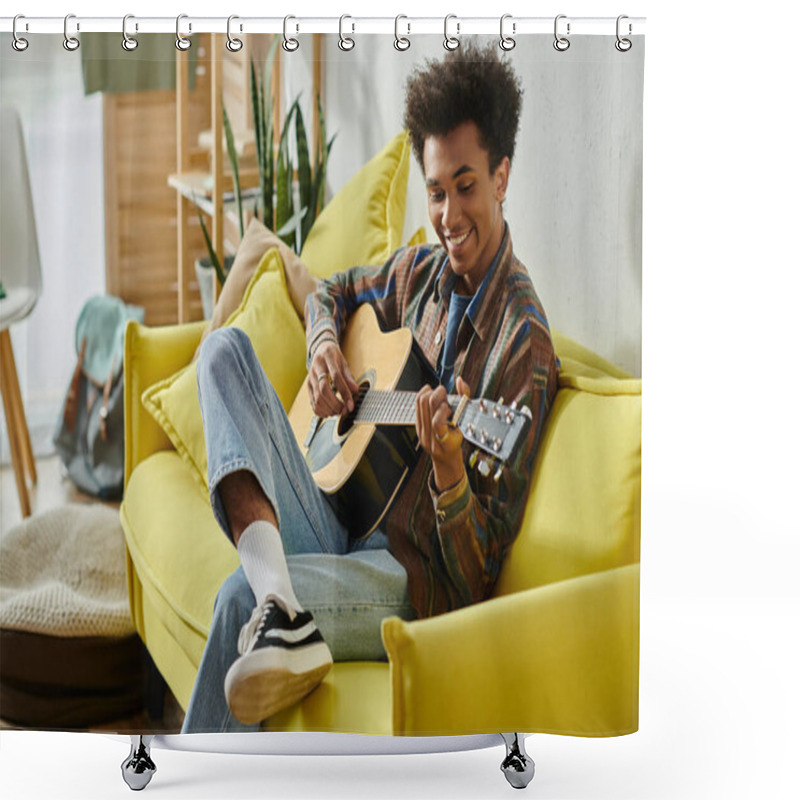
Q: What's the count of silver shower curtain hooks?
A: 12